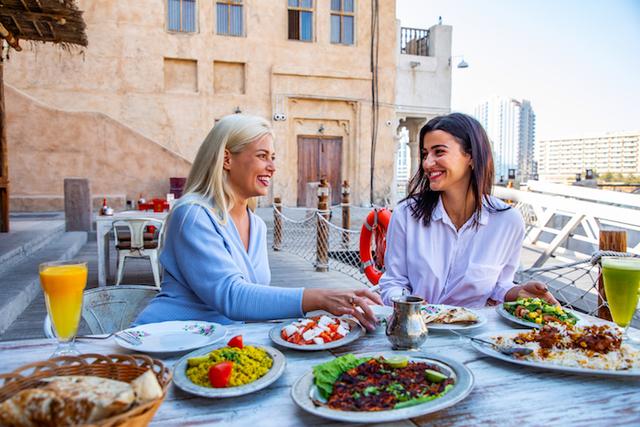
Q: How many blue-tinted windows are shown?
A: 4